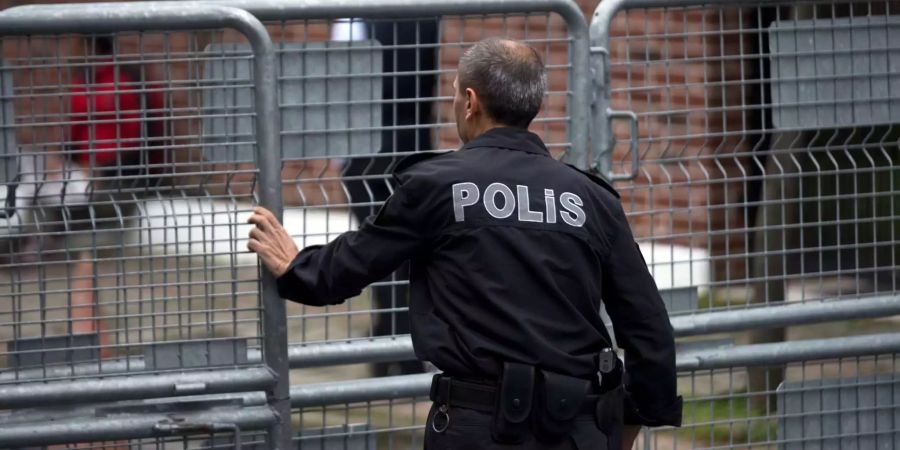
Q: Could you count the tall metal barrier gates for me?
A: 3